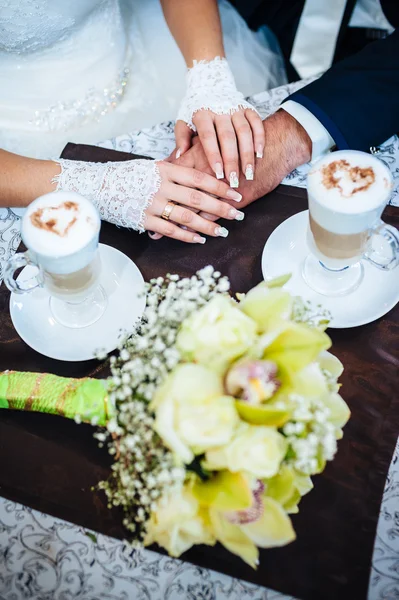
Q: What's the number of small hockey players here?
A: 0